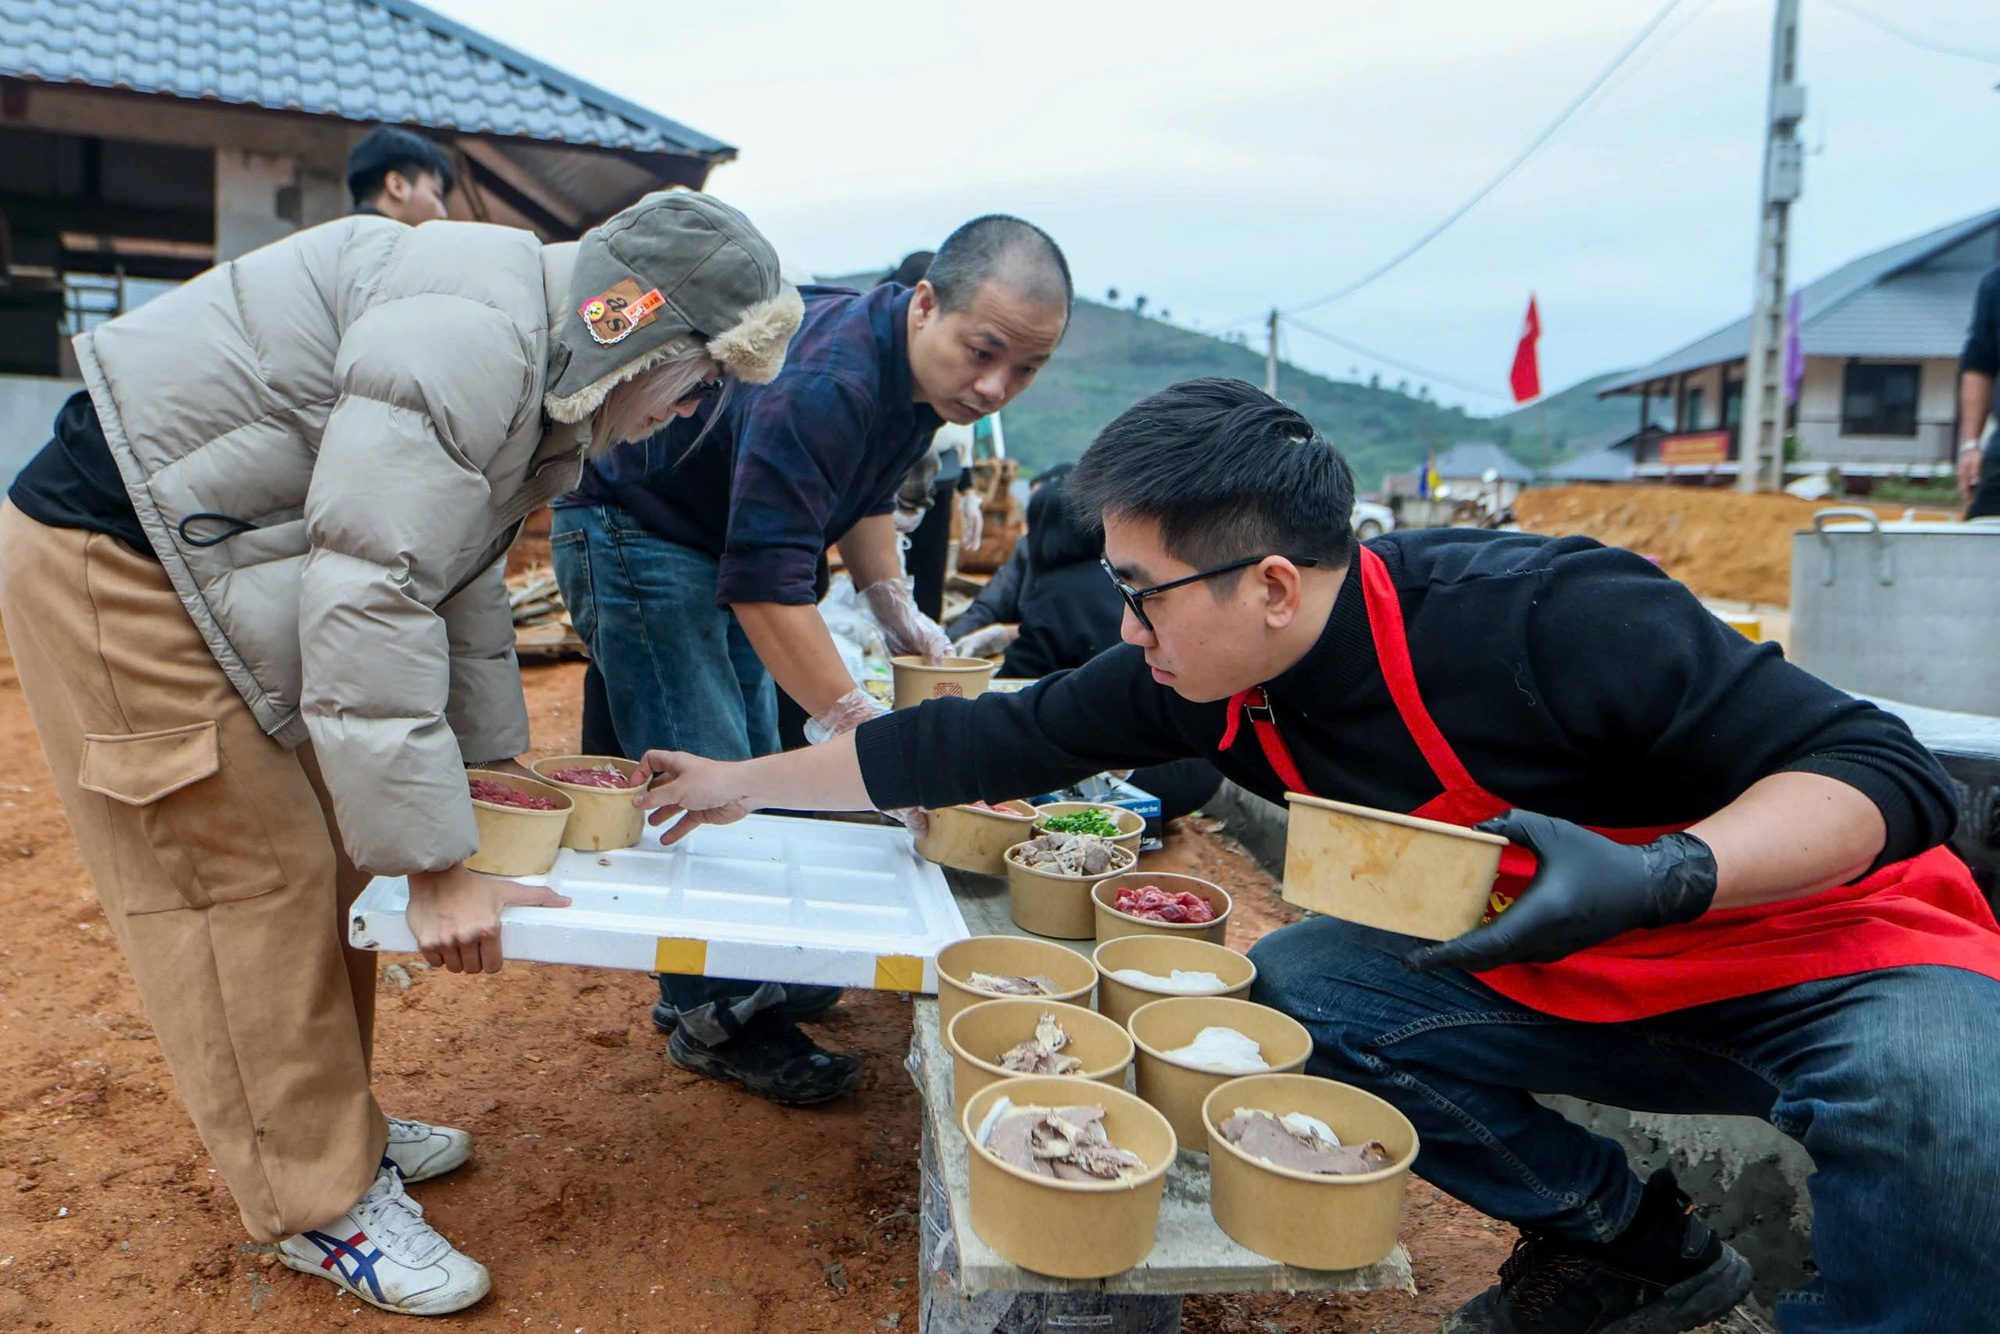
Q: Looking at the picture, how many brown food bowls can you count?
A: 14